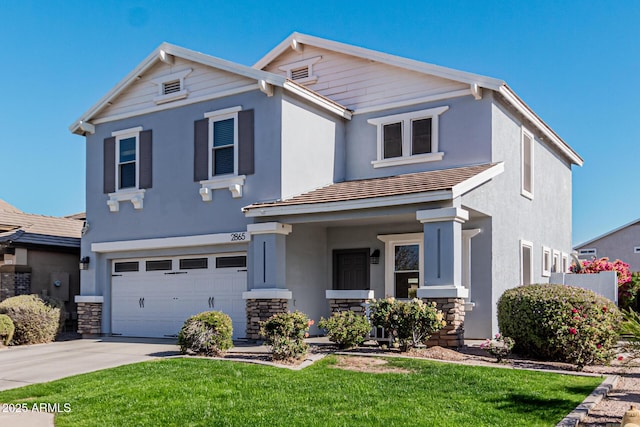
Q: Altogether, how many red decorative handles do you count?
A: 0